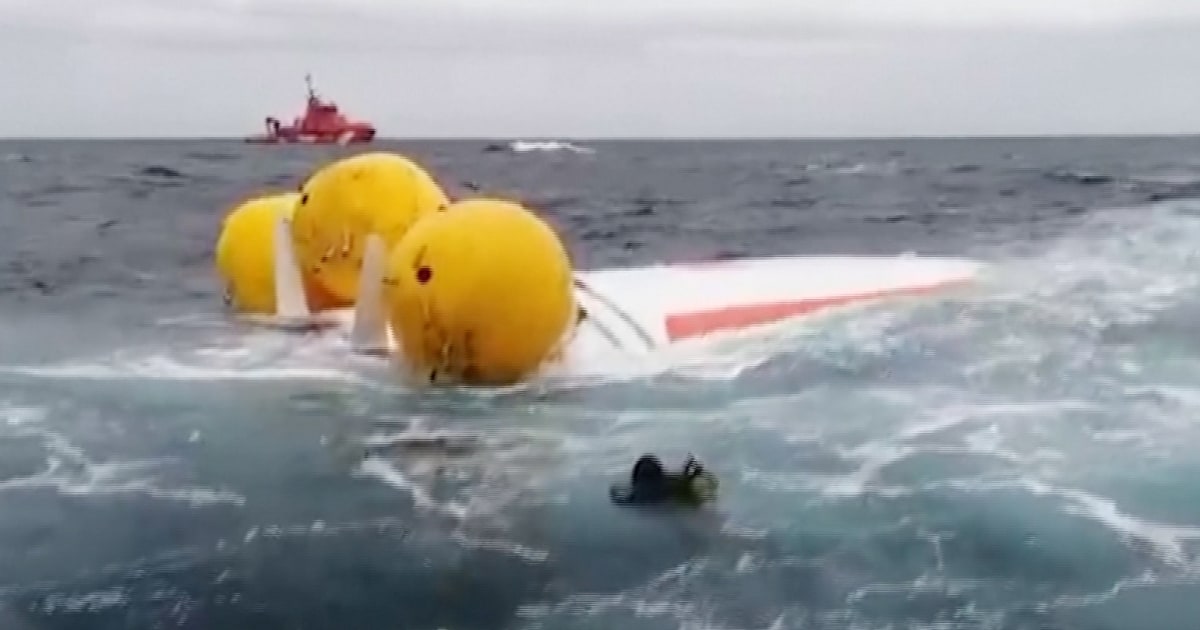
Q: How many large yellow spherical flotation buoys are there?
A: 3